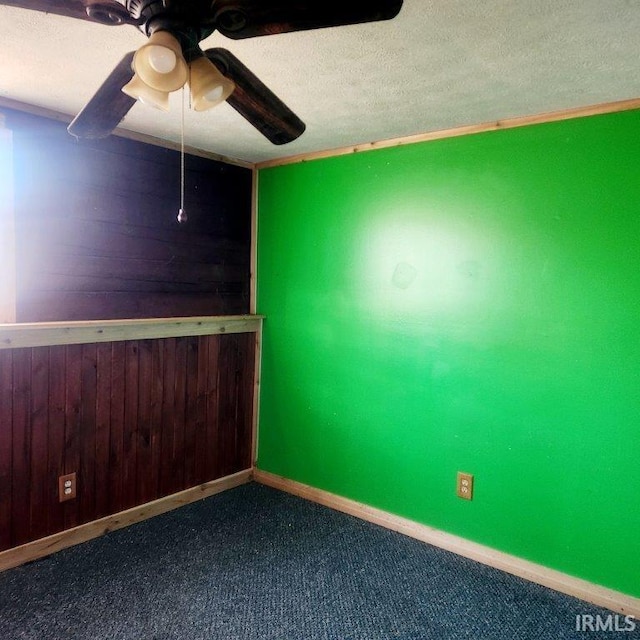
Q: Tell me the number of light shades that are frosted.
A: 3